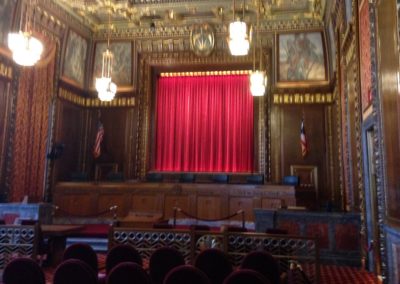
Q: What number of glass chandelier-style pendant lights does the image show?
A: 4